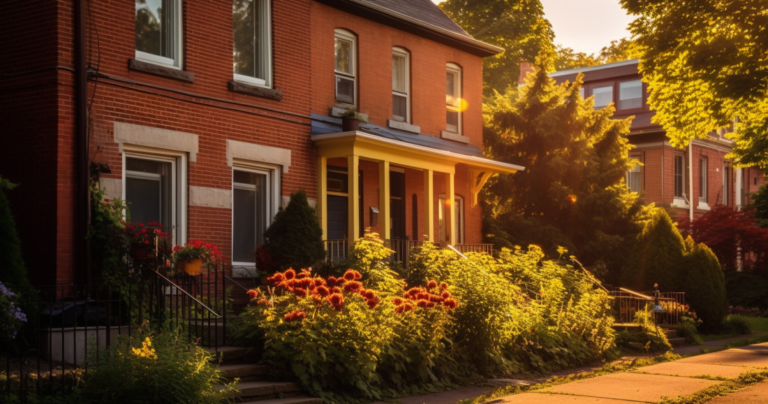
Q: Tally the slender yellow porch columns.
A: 5